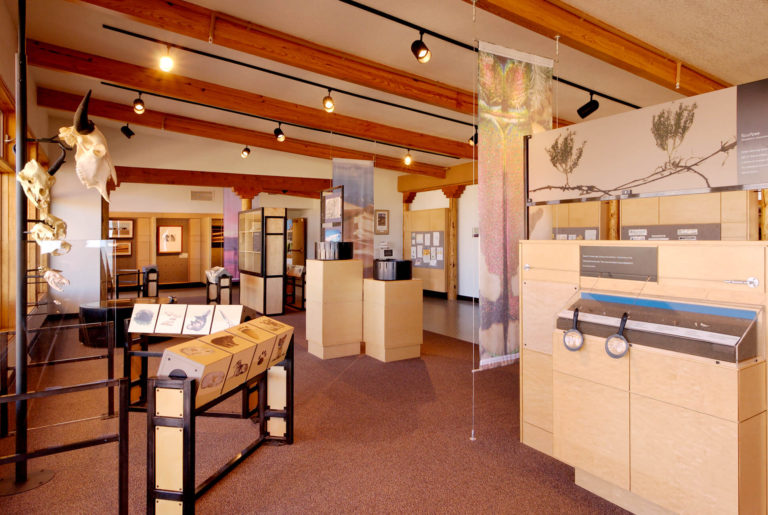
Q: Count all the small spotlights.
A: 10